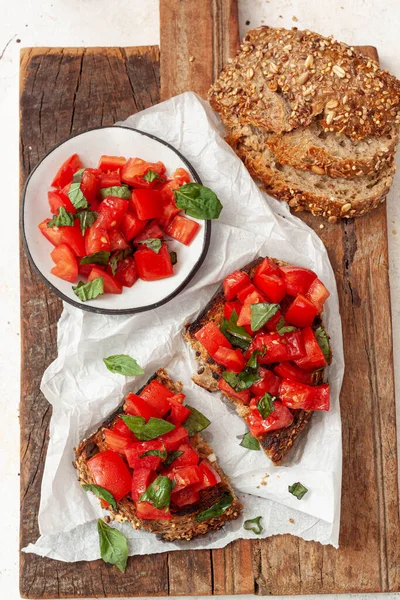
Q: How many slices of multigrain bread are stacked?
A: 3